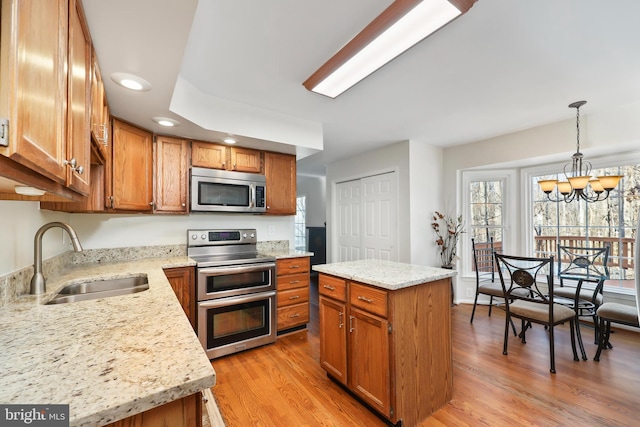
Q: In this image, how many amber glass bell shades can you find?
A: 5